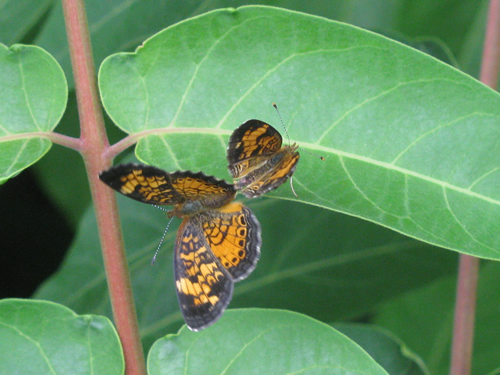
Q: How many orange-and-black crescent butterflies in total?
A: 2